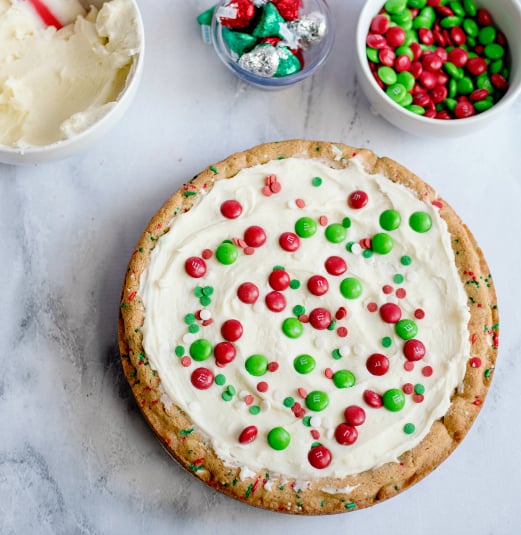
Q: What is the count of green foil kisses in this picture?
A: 4